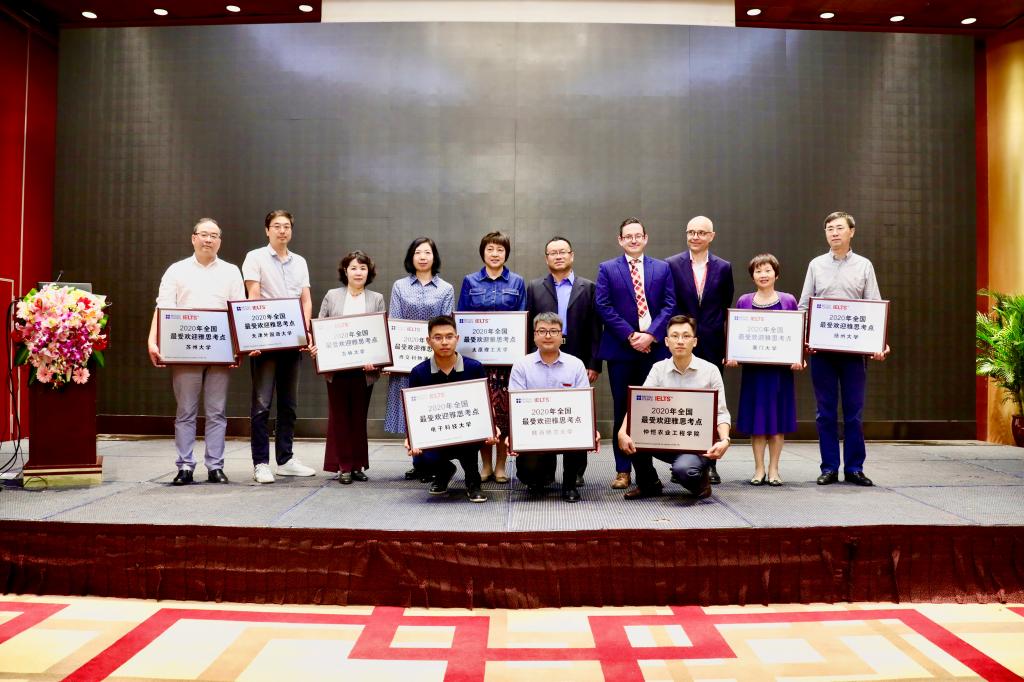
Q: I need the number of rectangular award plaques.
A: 10